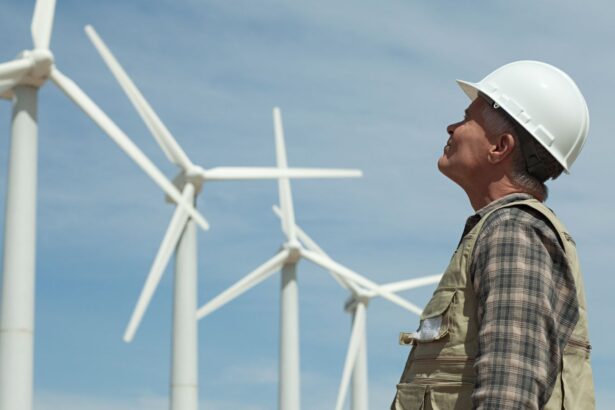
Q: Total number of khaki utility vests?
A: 1